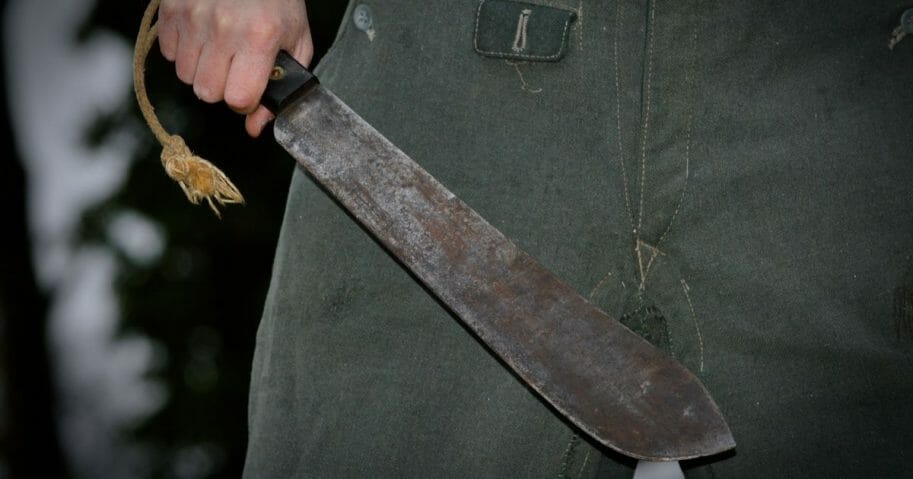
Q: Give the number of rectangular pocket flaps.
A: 1